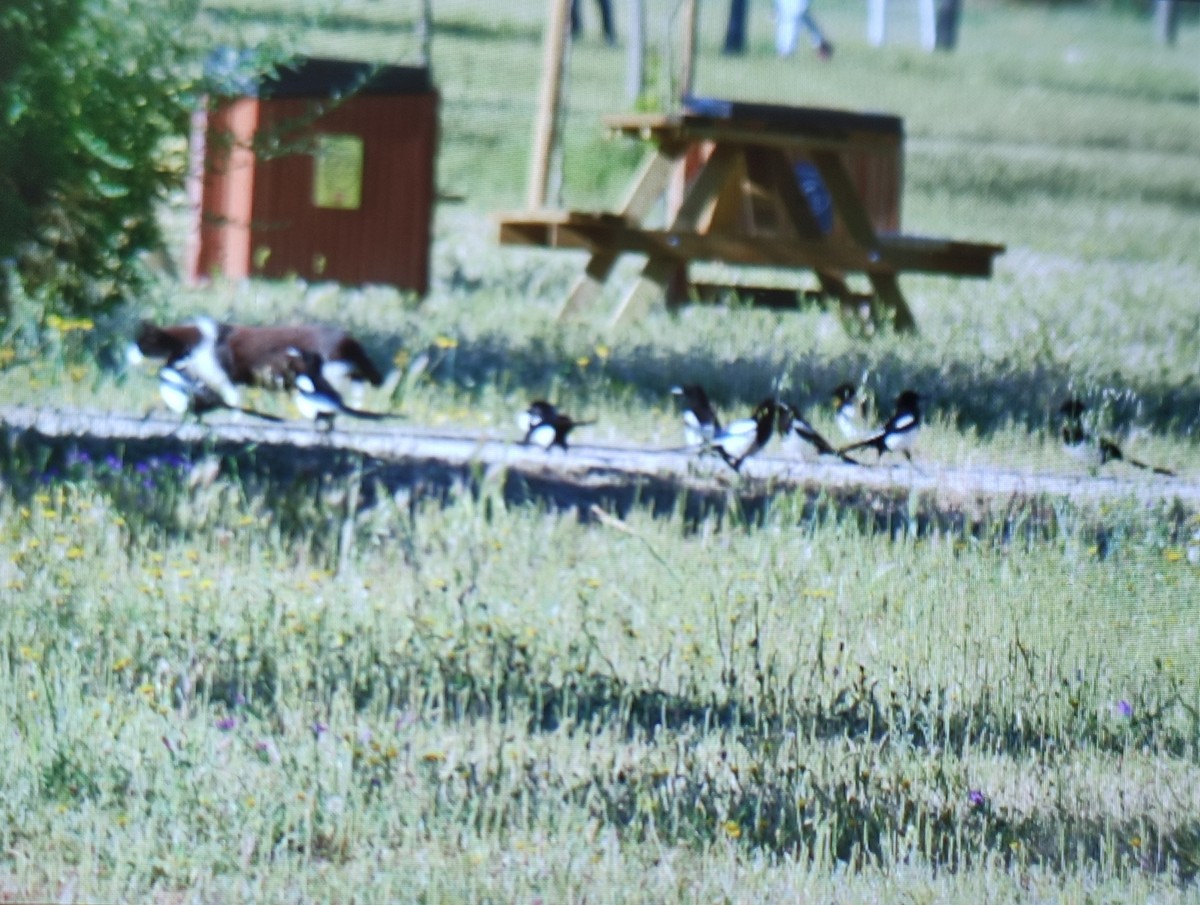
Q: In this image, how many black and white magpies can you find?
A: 9